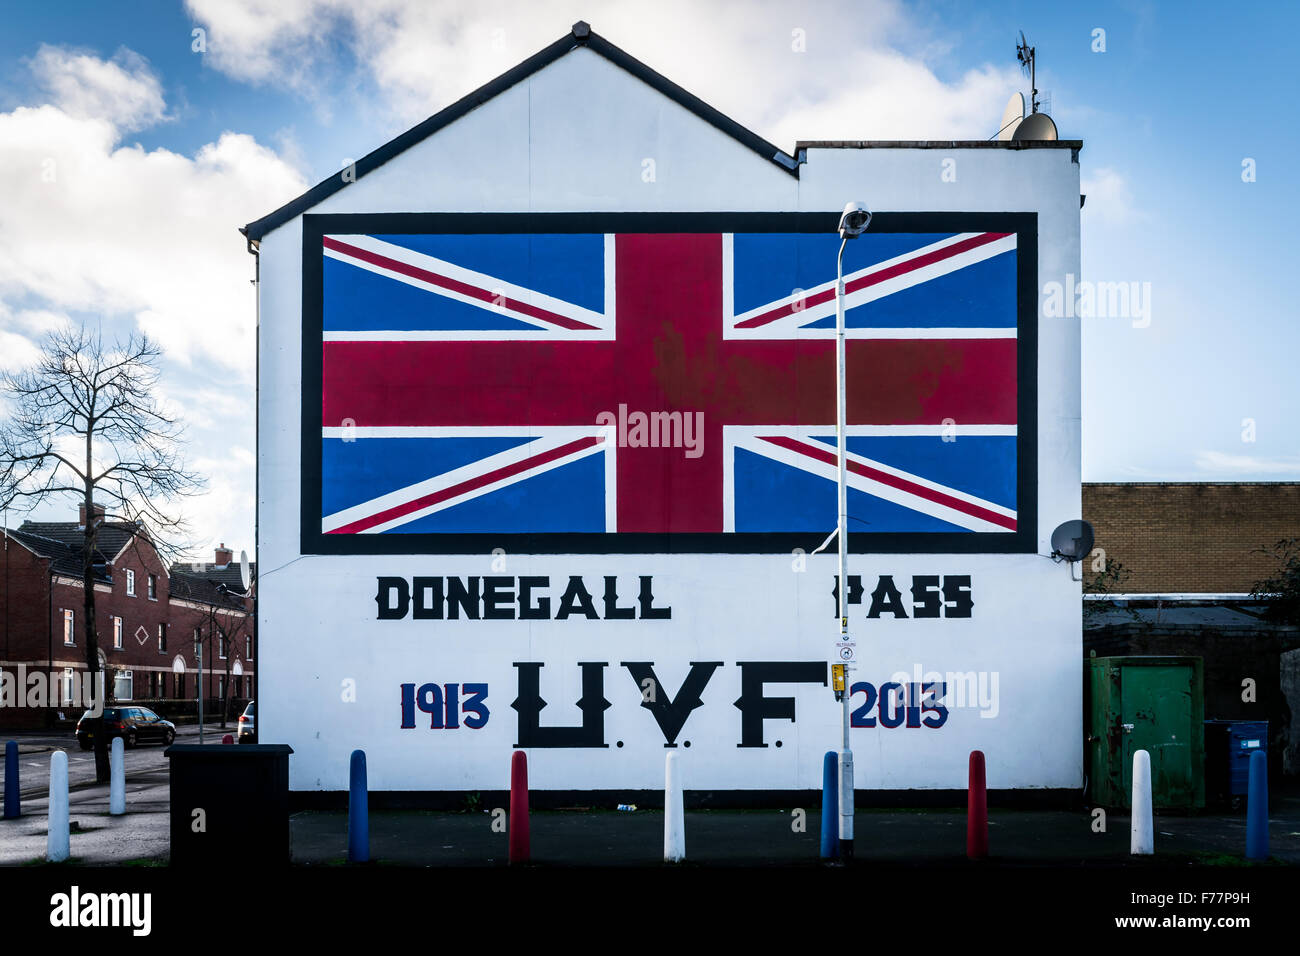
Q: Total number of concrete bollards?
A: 11